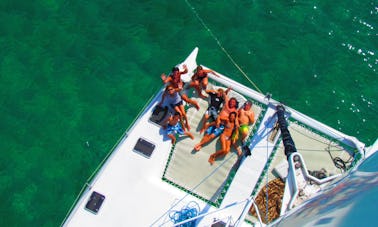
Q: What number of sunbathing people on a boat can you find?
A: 8